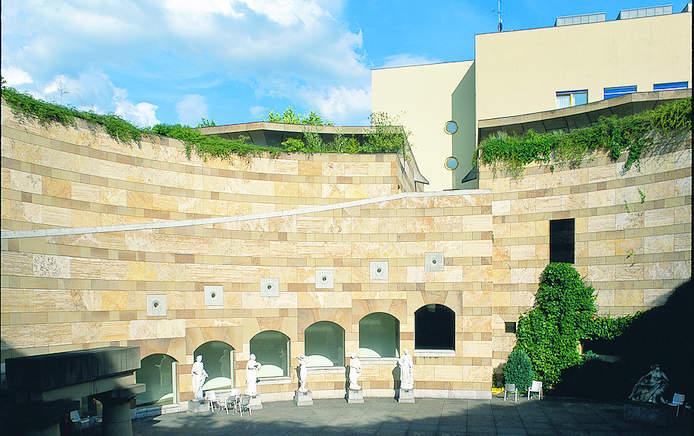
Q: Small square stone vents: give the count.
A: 6